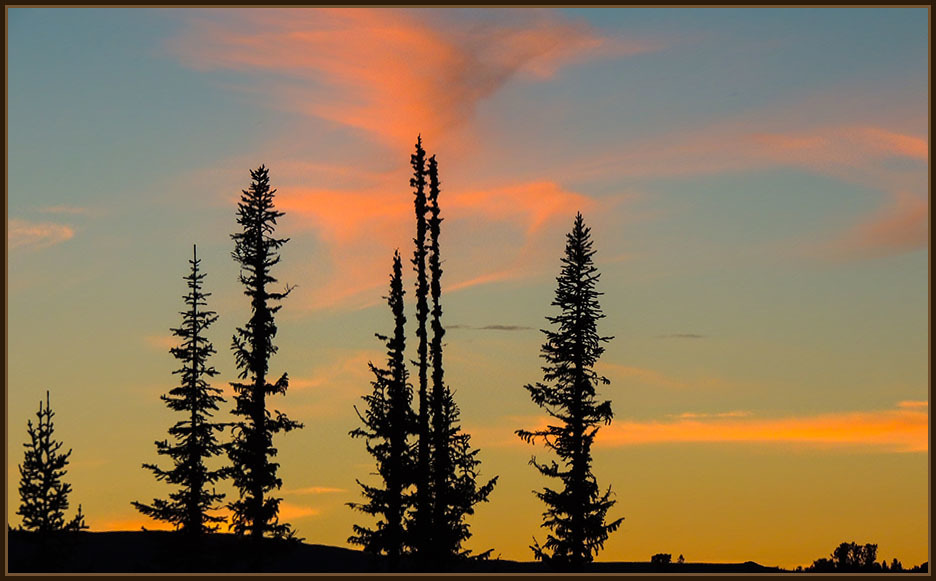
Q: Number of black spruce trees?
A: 7